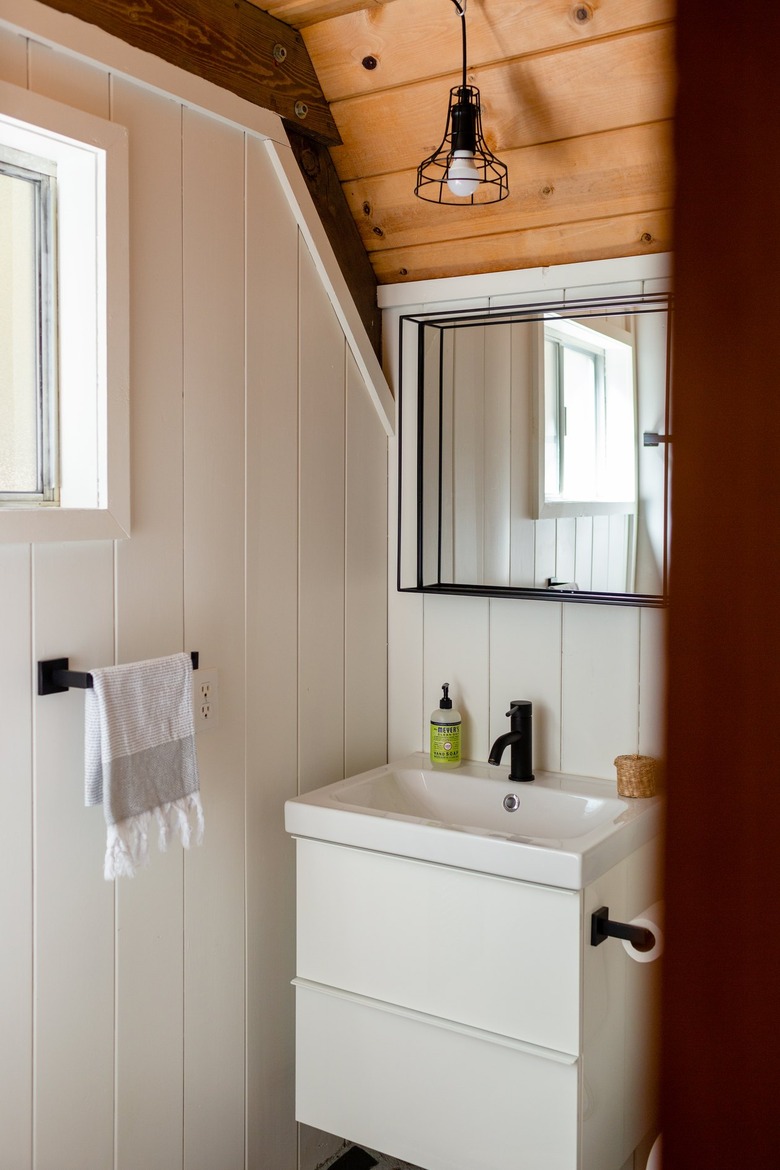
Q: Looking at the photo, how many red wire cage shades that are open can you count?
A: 0